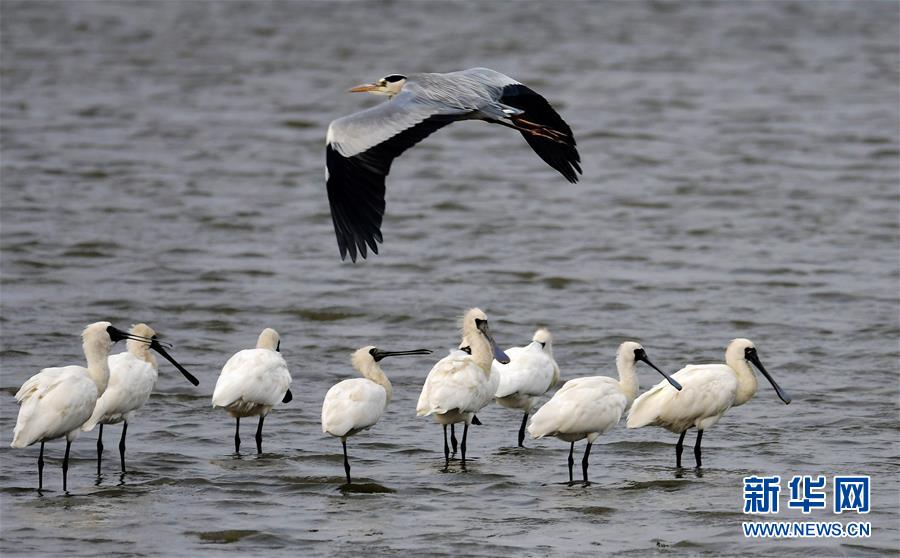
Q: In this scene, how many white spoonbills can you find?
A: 9